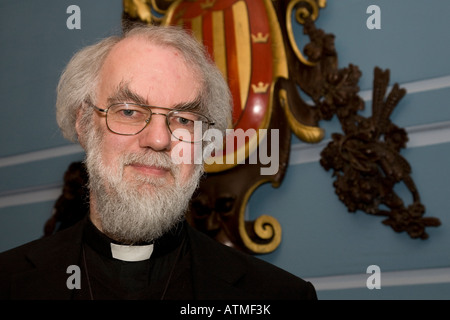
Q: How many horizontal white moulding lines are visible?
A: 3